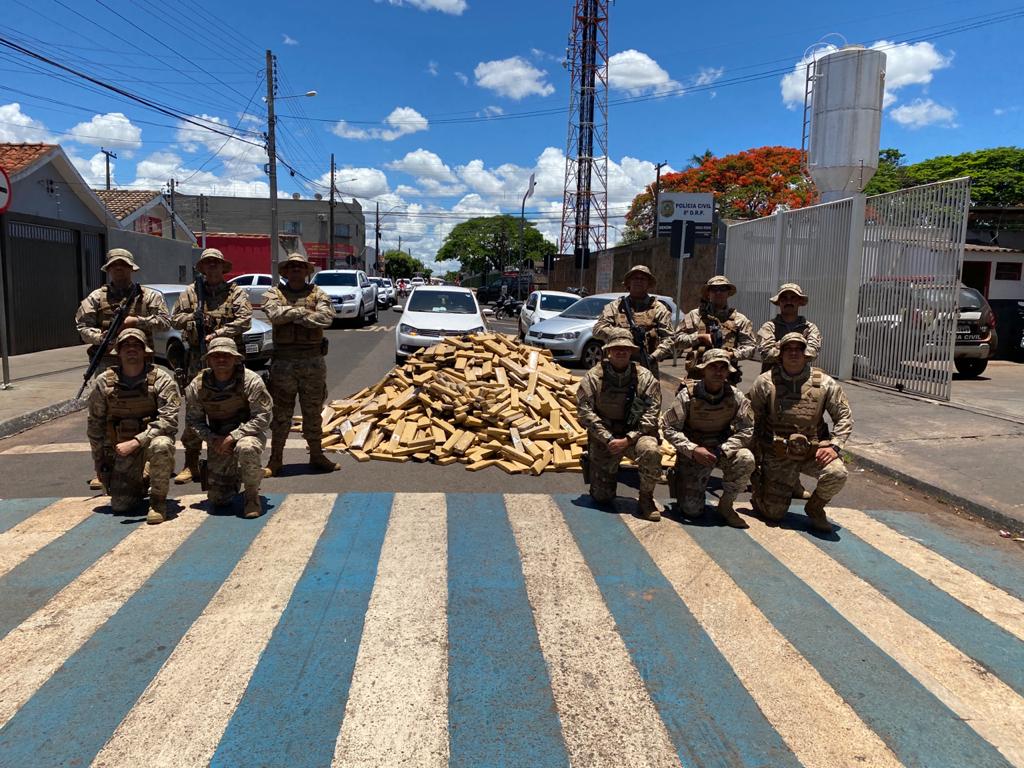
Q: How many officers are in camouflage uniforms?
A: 11